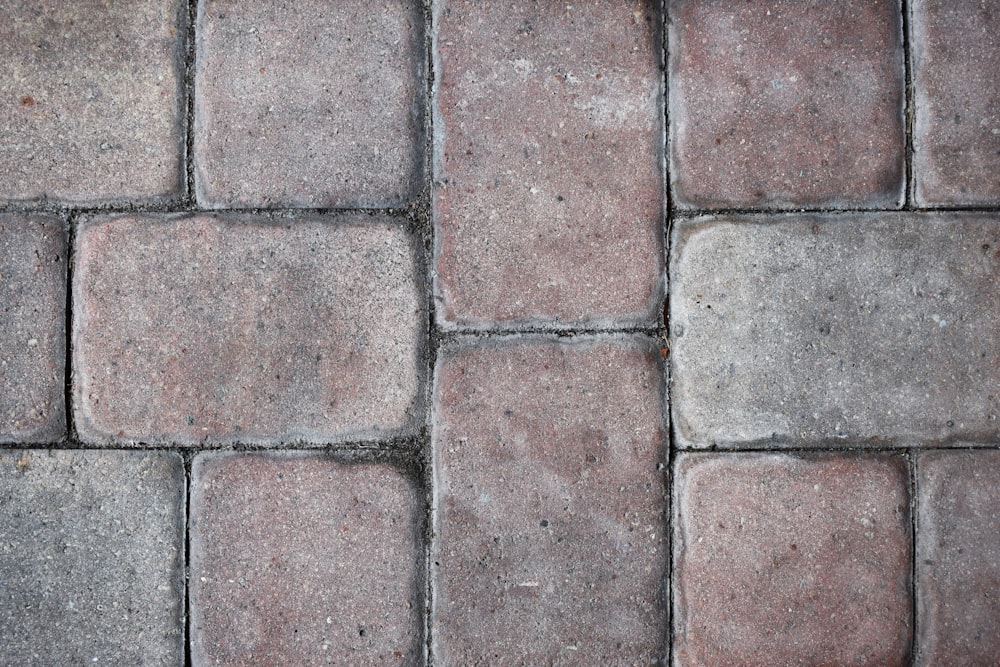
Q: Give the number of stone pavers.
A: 13